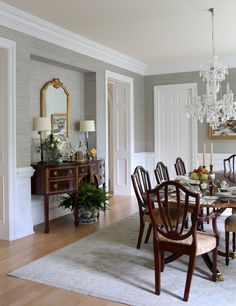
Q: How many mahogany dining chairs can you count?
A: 6